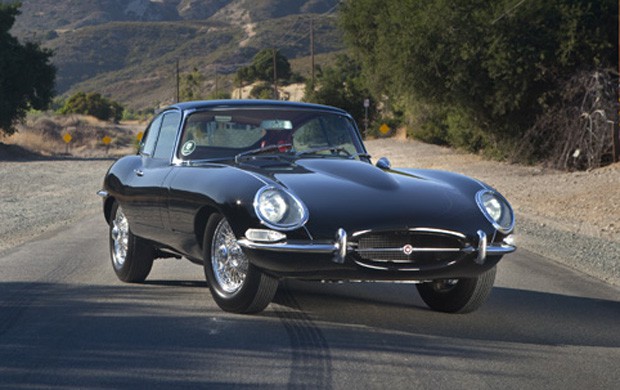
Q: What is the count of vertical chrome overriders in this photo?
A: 2